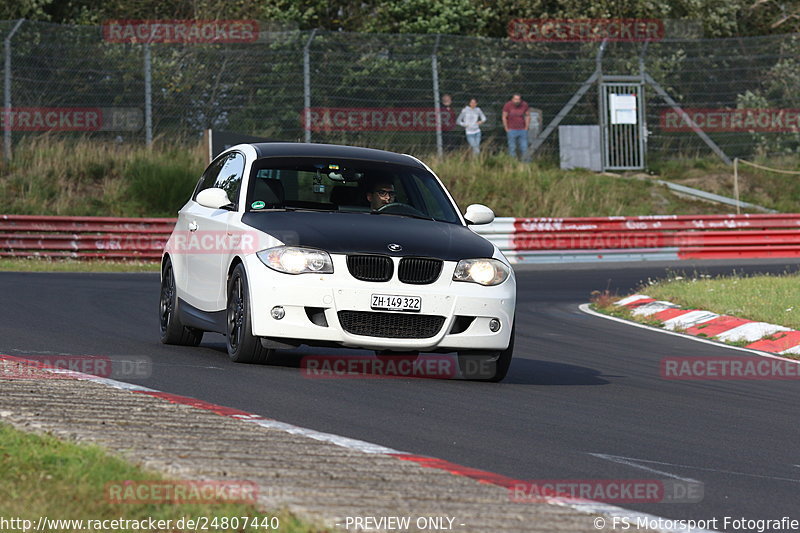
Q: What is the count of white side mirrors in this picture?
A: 2